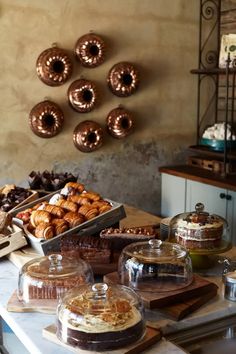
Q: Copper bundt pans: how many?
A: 7